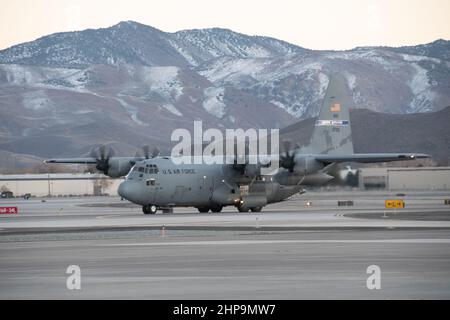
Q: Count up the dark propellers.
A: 4